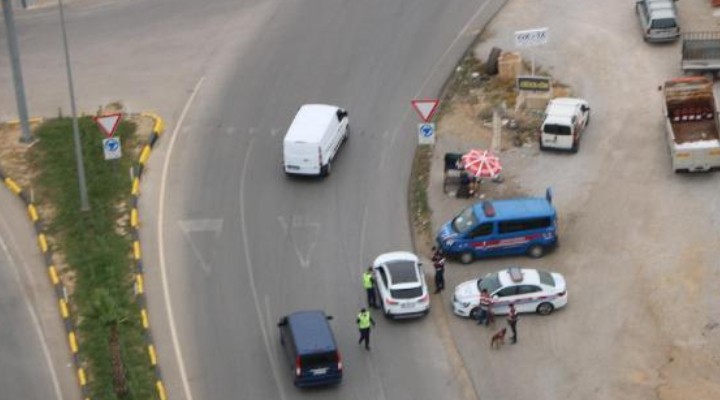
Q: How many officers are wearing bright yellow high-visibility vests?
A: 2